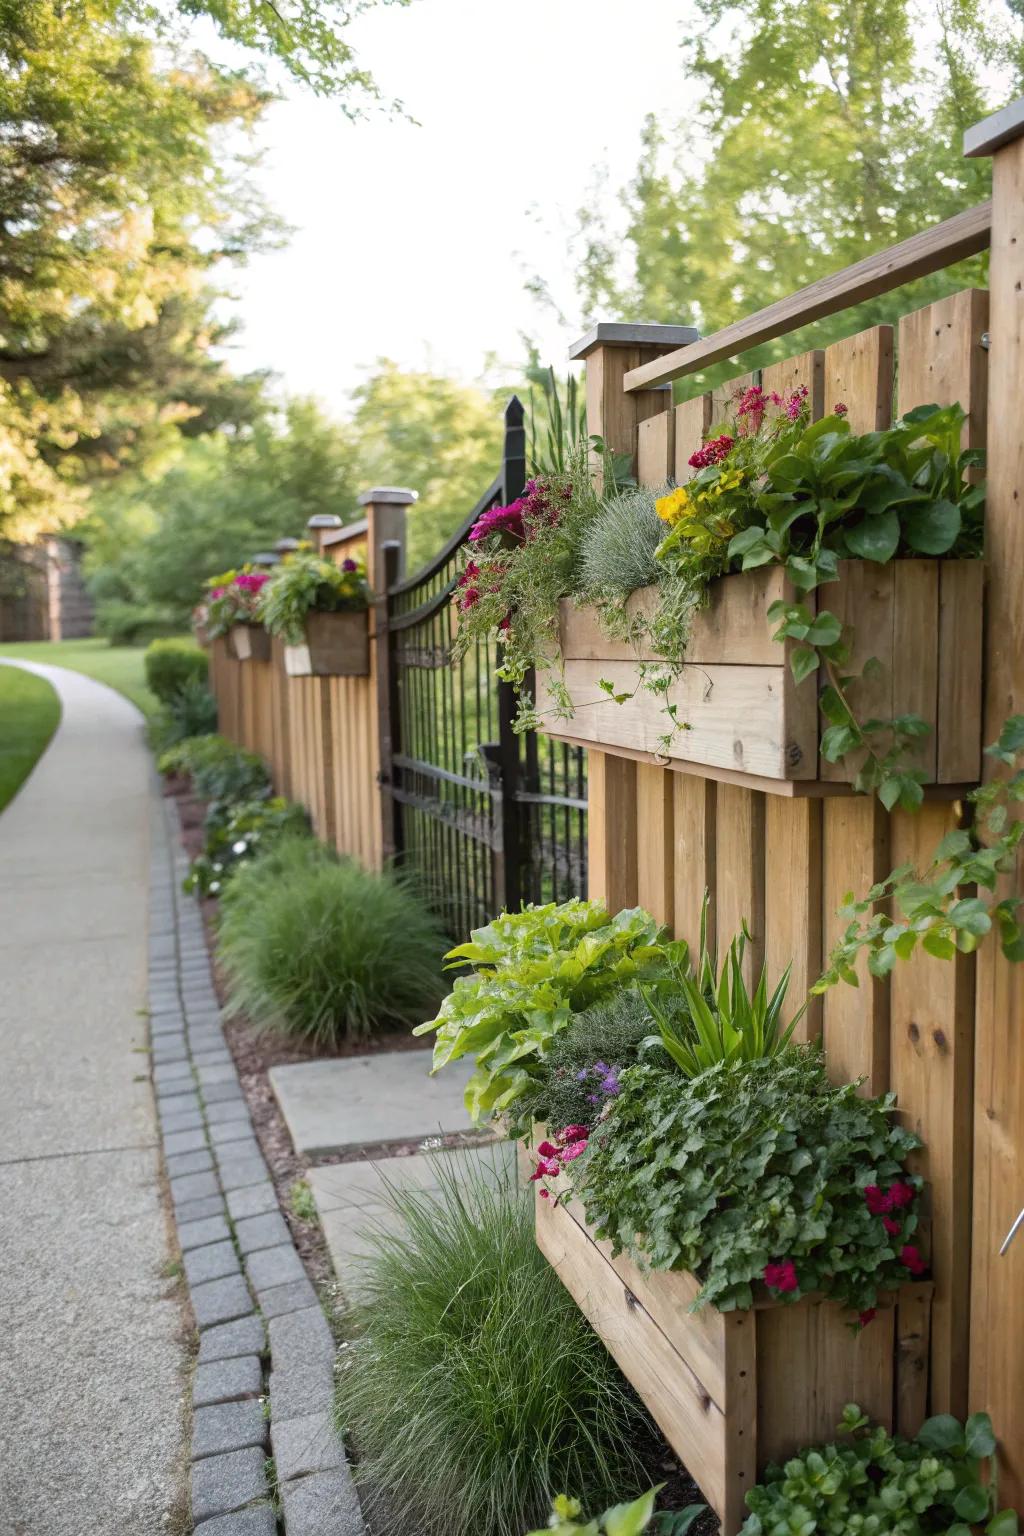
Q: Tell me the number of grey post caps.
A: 6